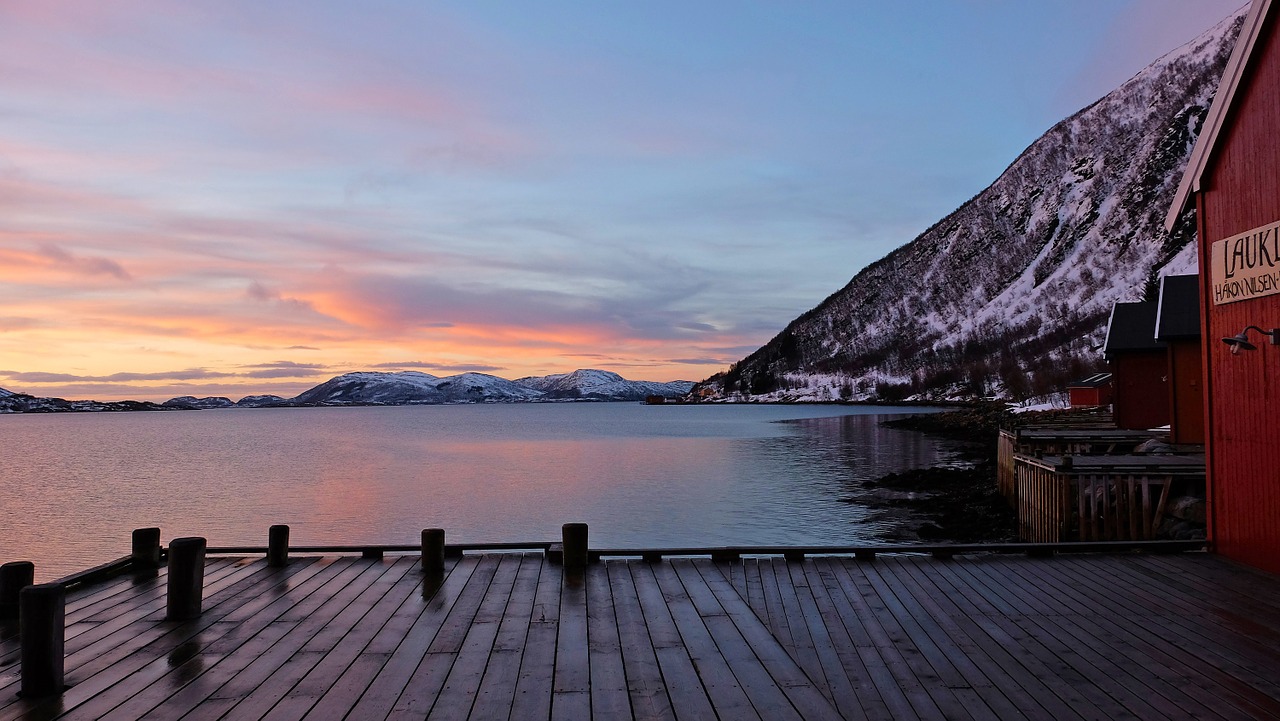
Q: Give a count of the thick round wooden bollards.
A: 7